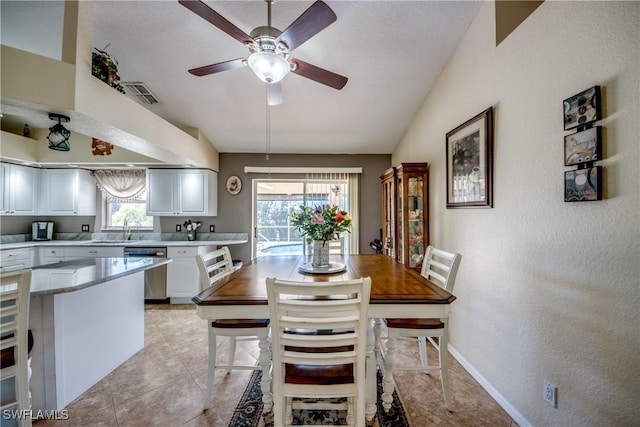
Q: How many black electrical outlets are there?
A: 3